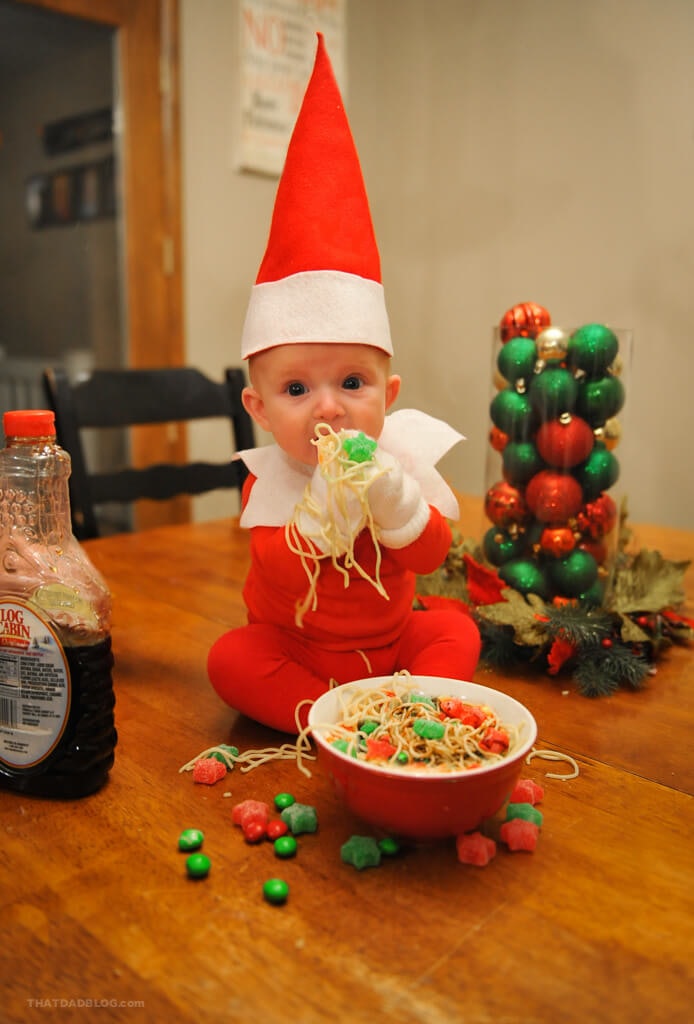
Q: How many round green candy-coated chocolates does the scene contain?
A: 7